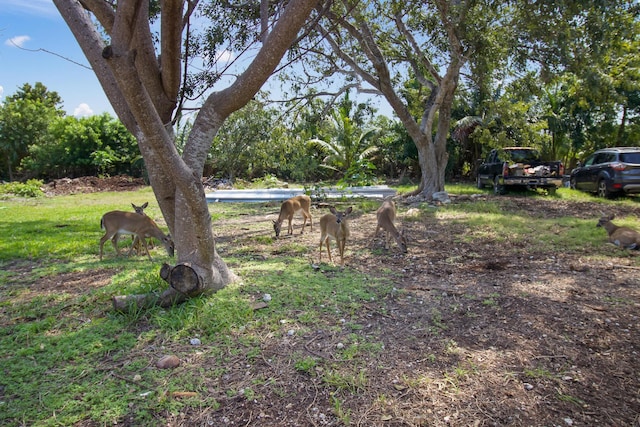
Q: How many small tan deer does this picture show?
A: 6